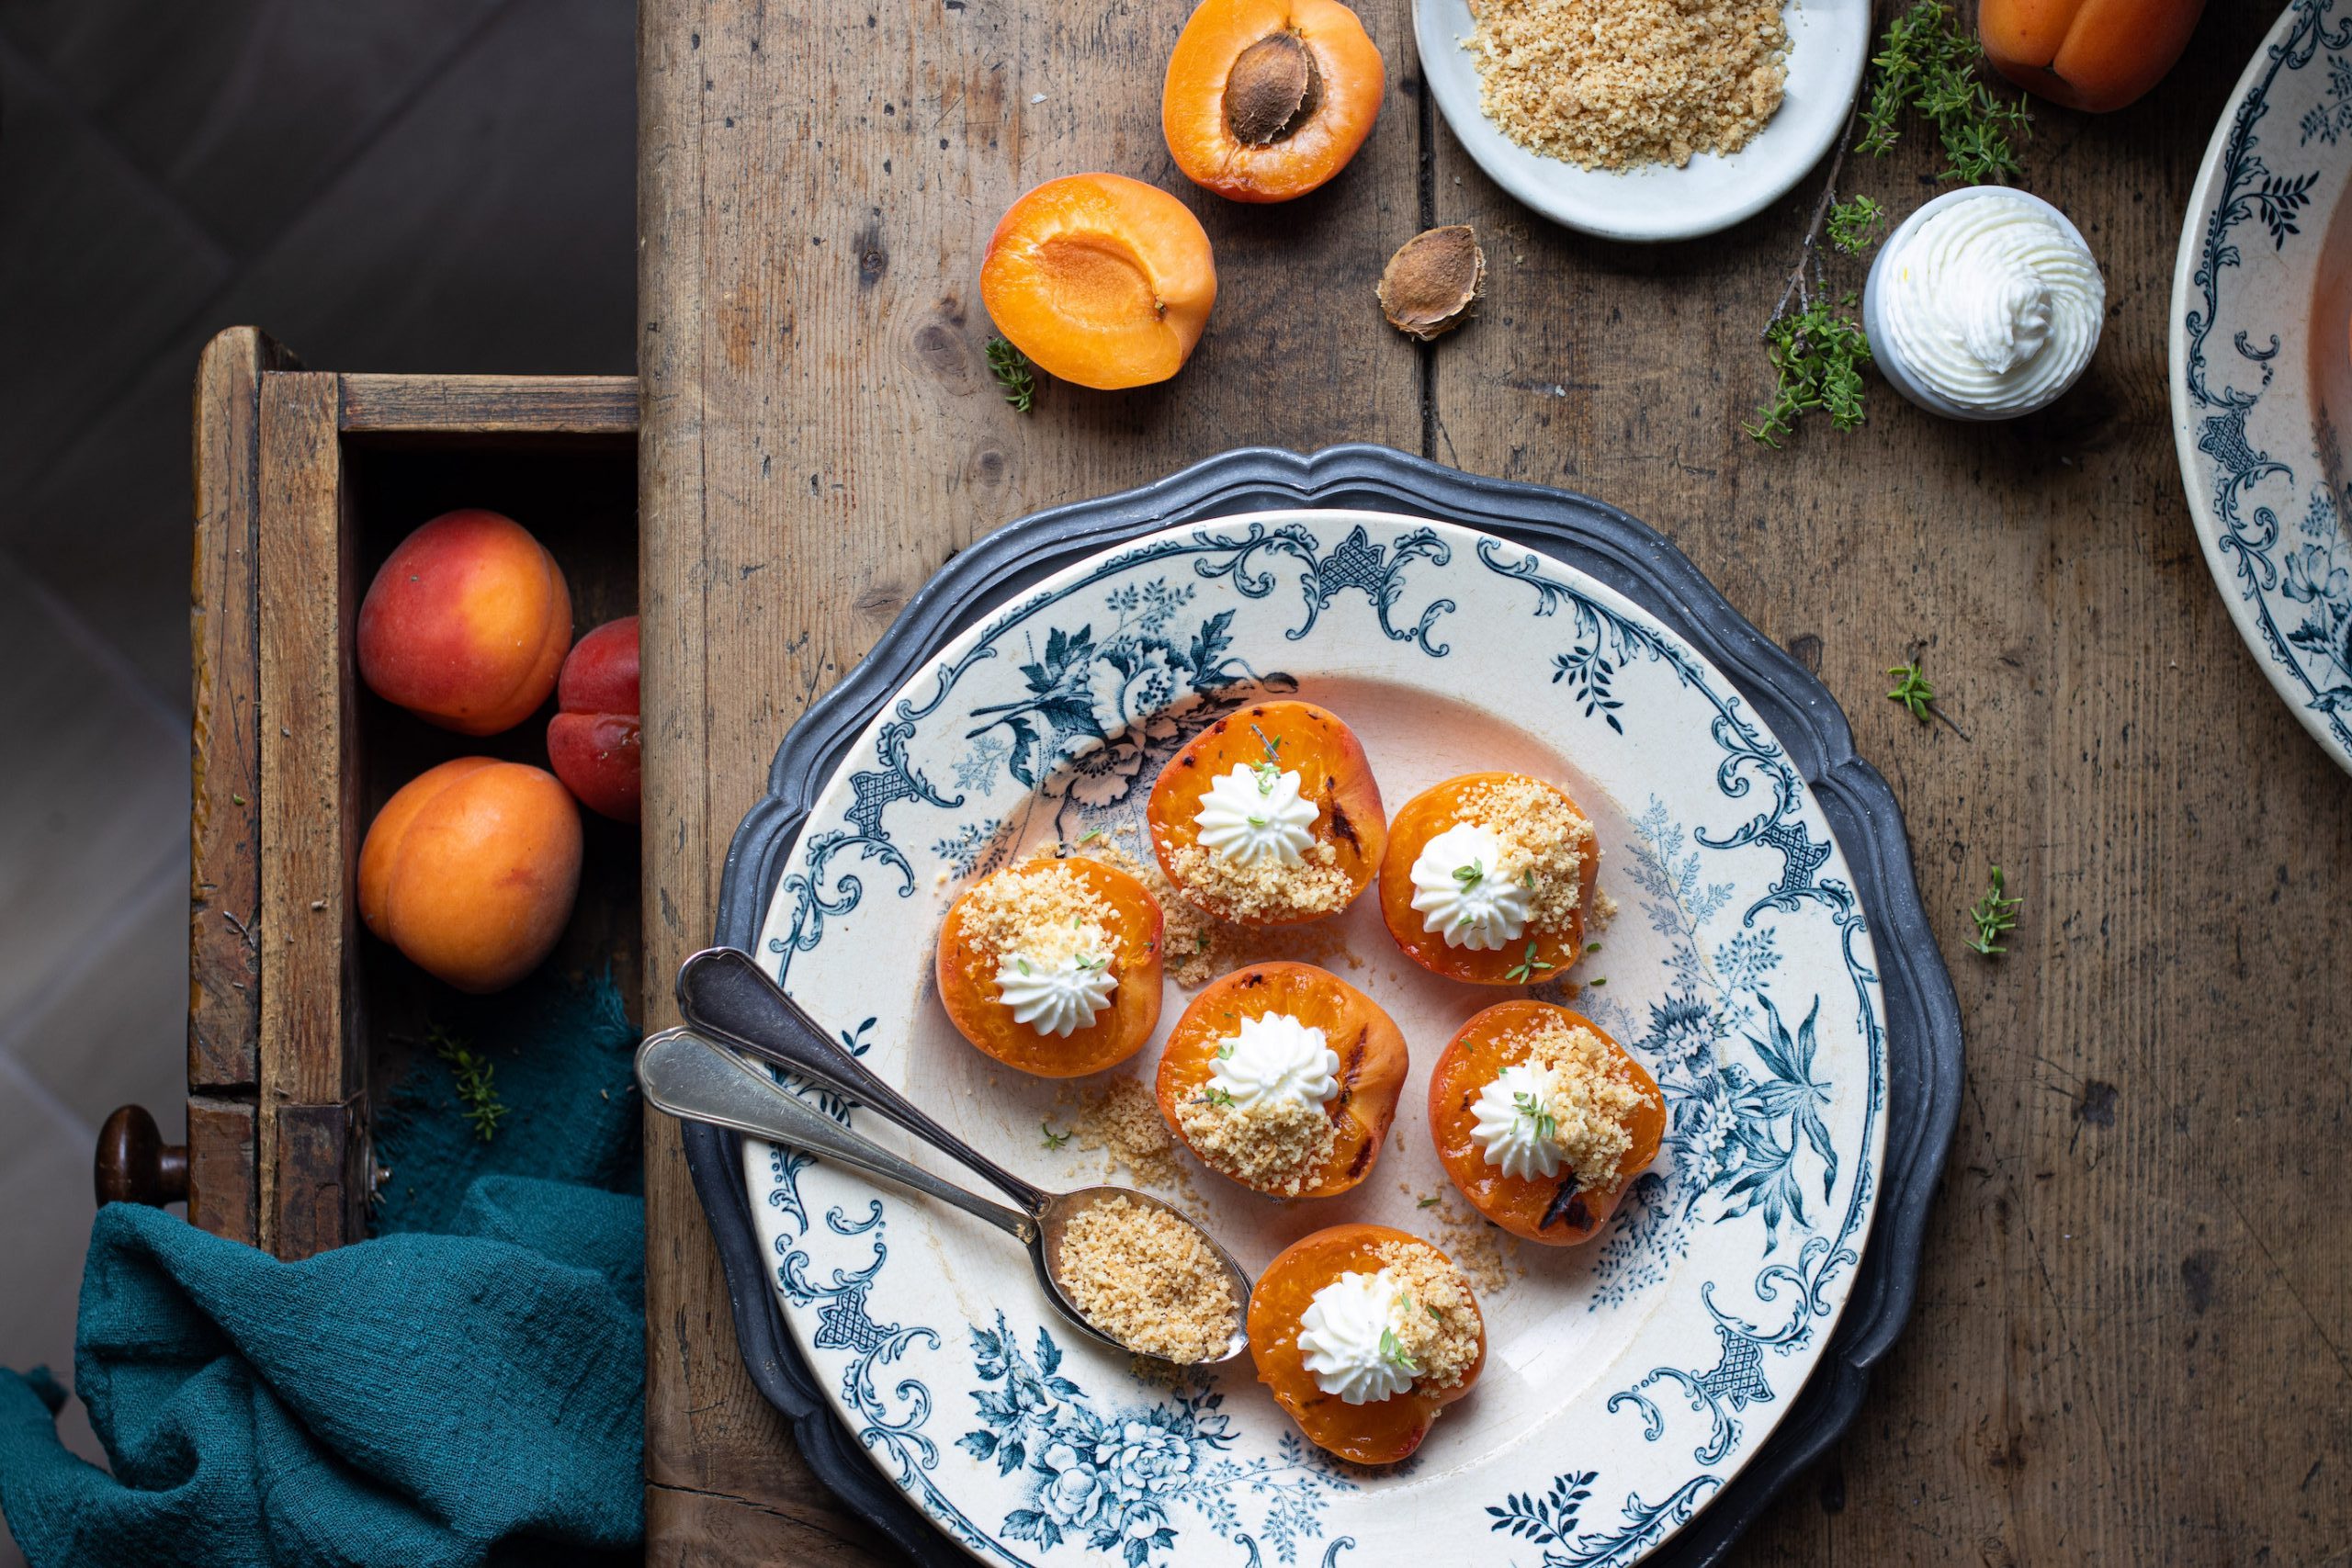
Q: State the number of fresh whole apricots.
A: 4